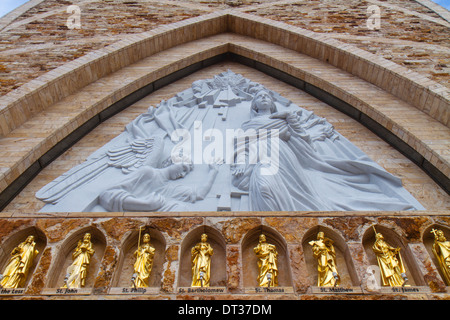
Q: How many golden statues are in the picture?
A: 8